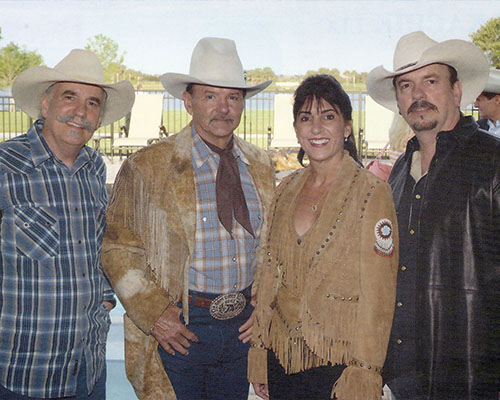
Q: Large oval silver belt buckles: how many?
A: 1